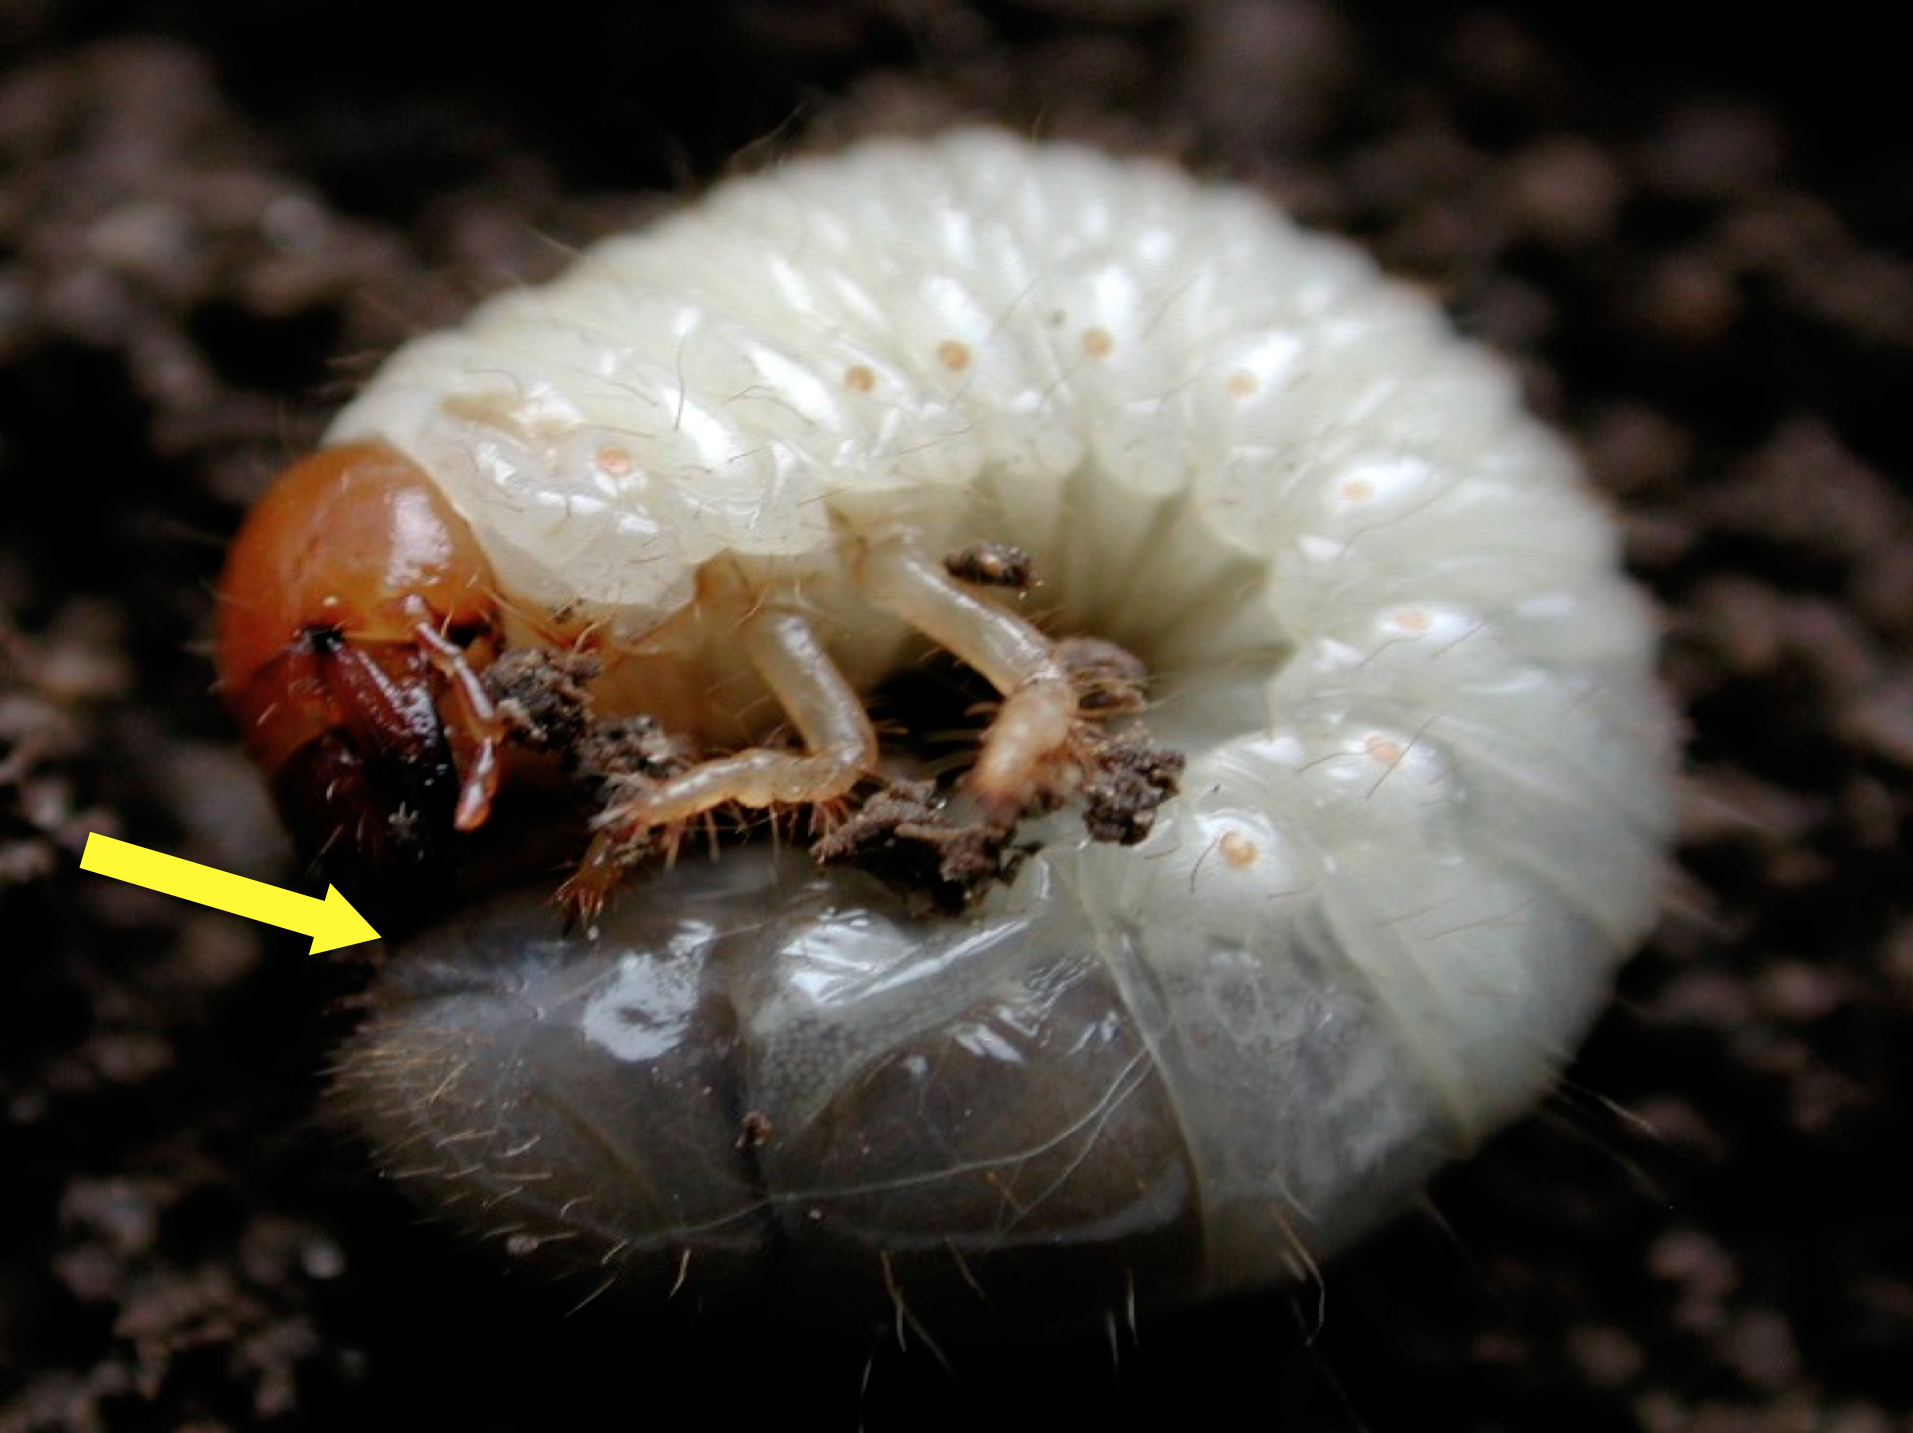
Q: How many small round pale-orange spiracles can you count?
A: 9